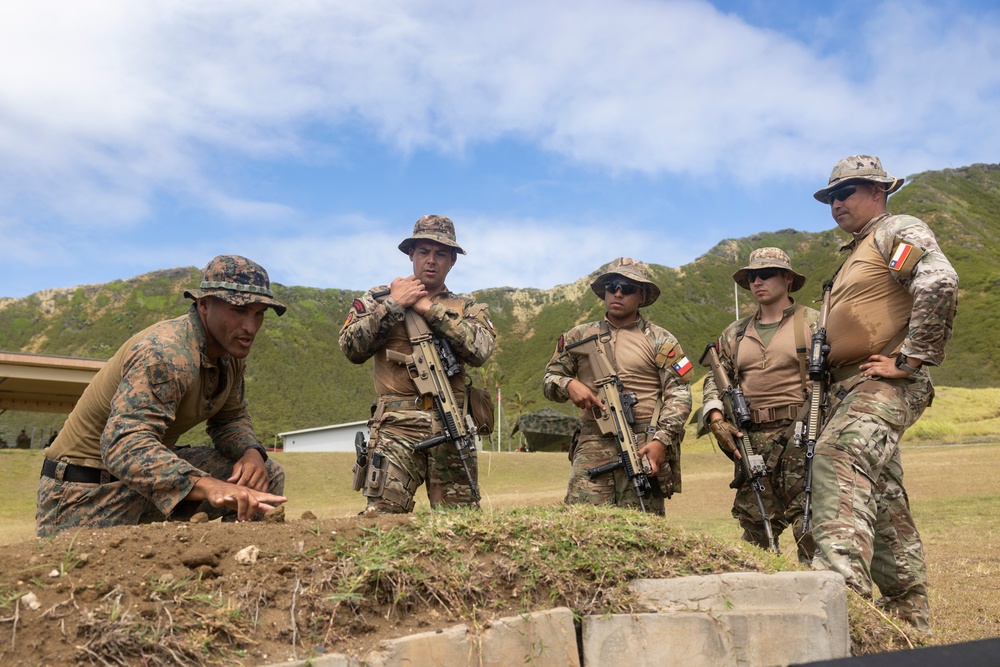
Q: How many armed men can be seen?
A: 4